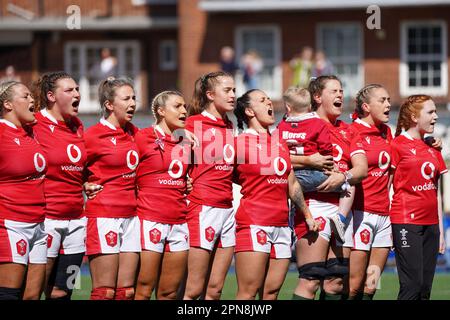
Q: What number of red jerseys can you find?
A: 10